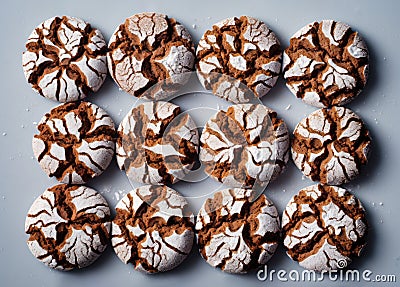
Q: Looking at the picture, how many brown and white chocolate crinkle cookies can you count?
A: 12